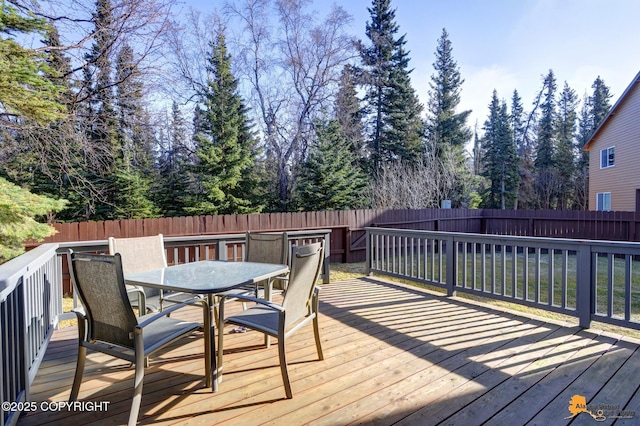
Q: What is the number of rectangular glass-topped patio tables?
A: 1